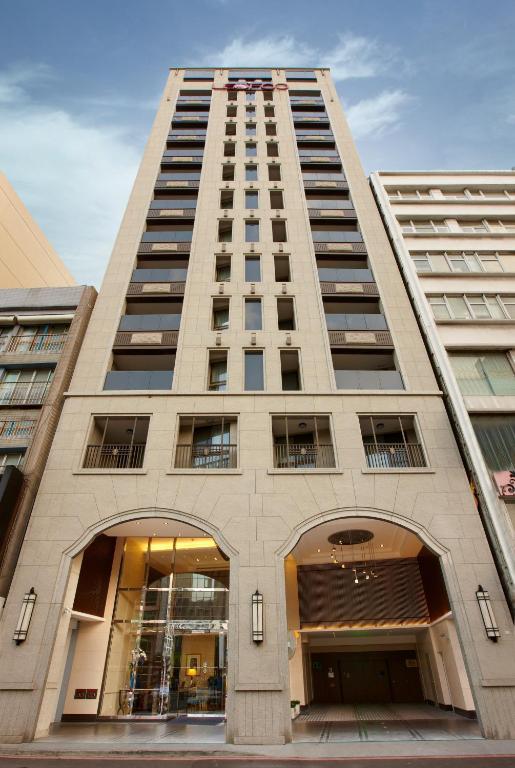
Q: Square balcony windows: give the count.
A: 4